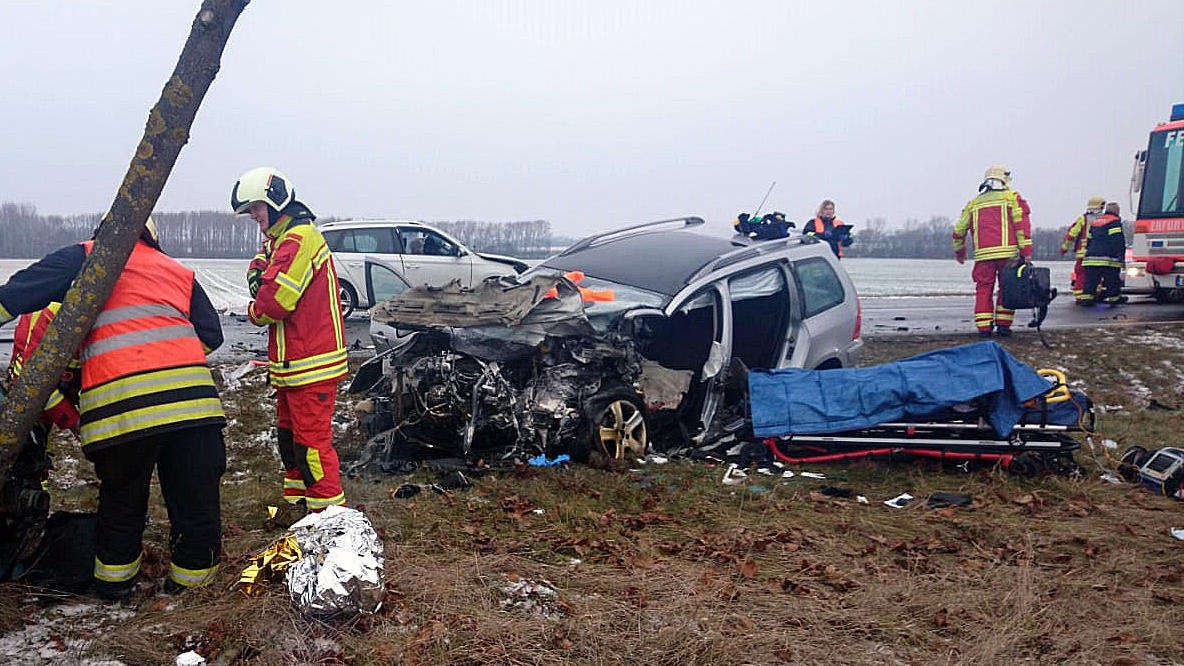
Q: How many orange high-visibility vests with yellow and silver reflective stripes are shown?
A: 1